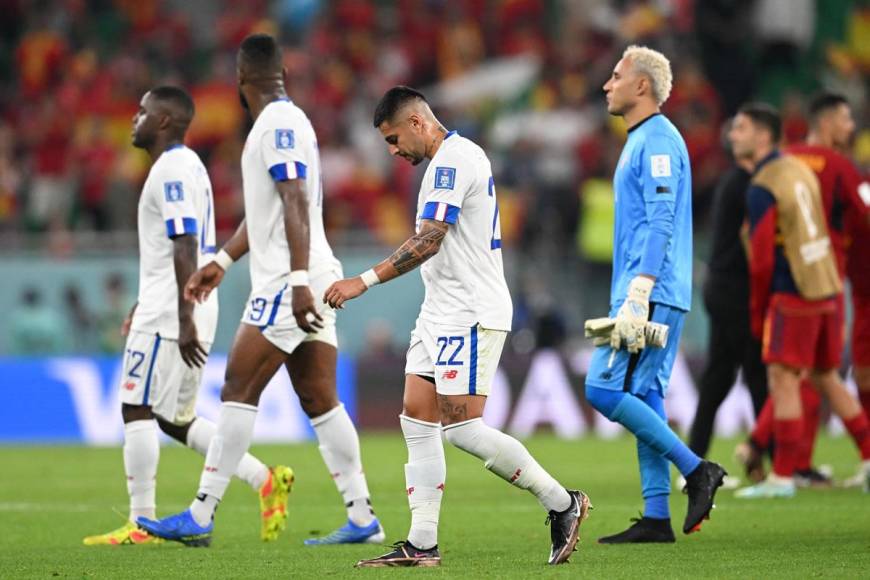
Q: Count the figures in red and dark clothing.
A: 3